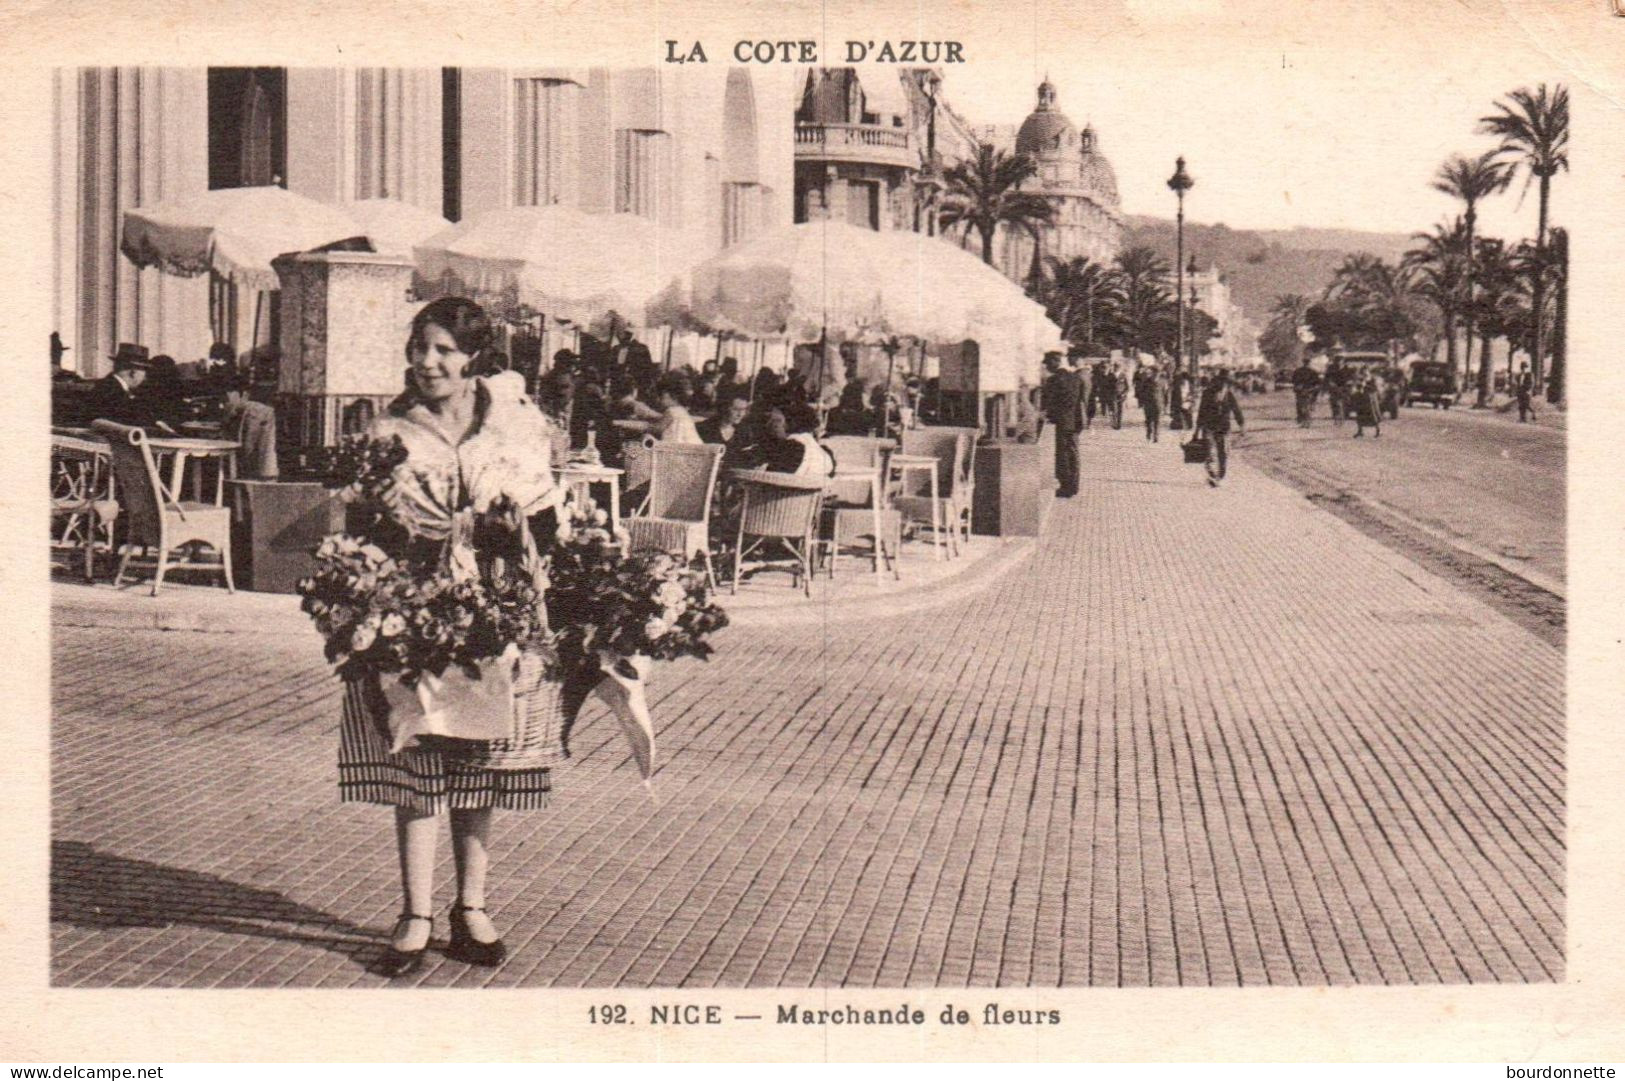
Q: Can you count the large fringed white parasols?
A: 4